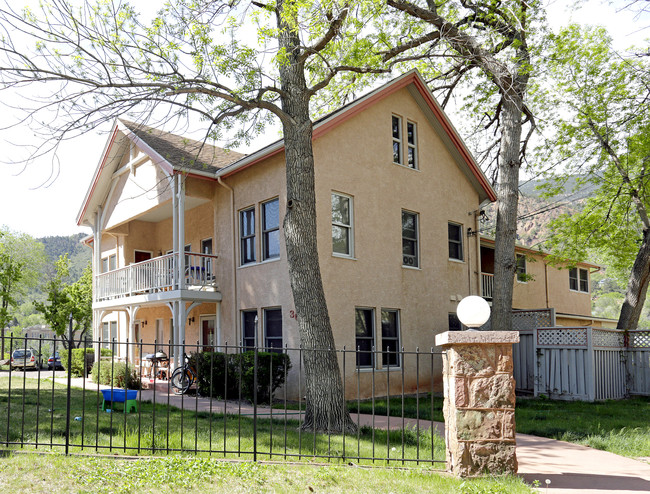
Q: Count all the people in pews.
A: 0